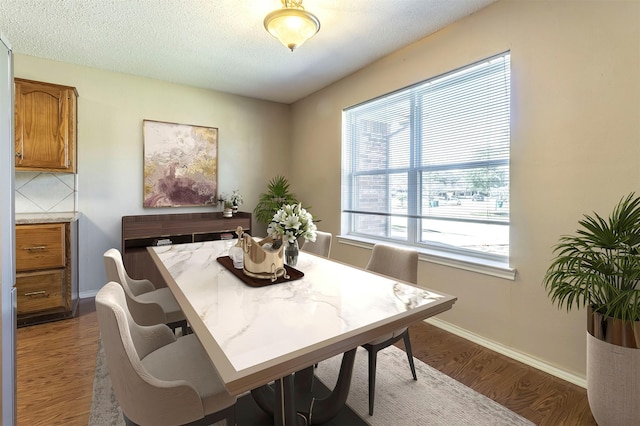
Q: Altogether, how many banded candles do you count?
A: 0